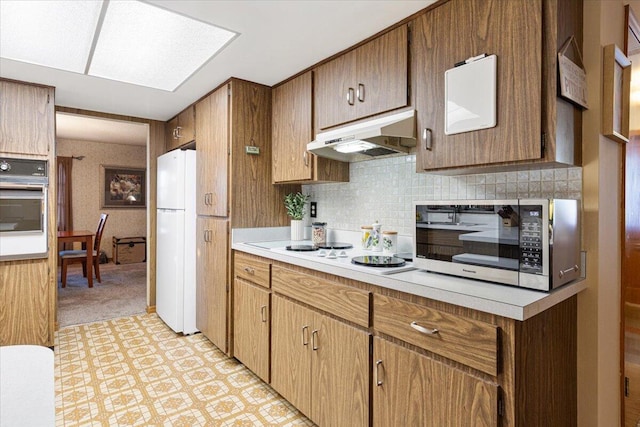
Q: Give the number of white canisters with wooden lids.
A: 2